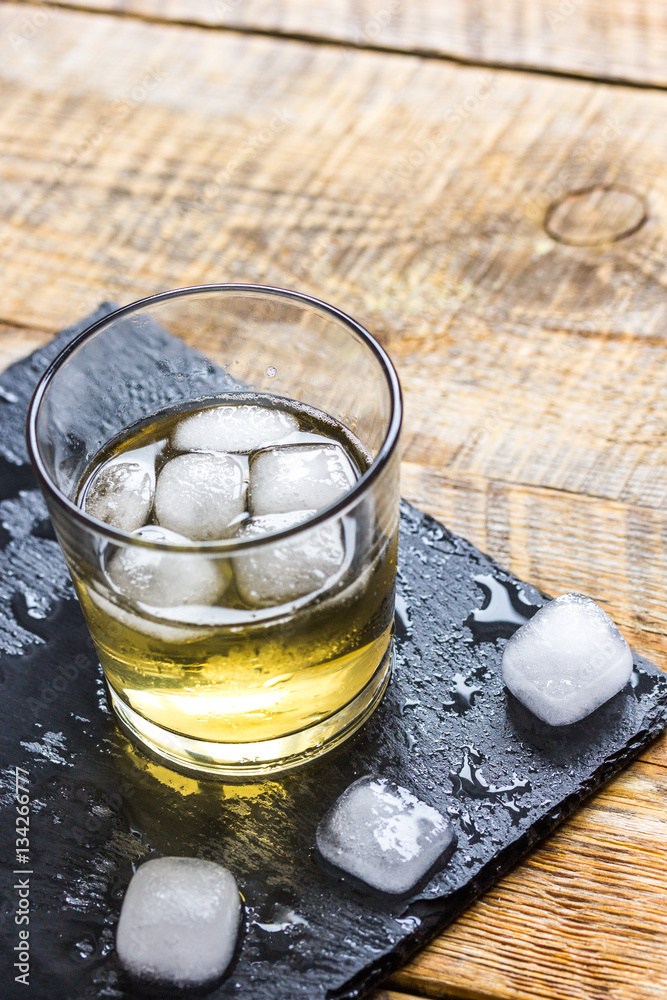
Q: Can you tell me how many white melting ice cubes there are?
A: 9